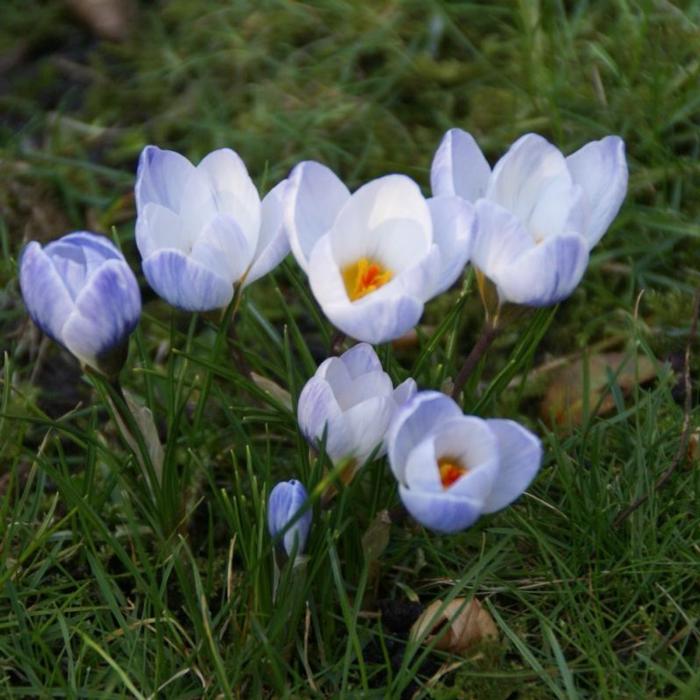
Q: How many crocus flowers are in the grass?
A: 7